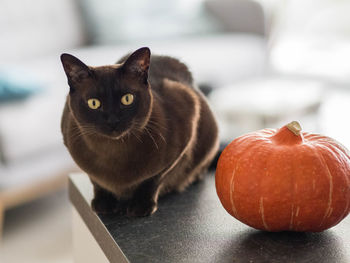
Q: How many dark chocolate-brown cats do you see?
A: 1